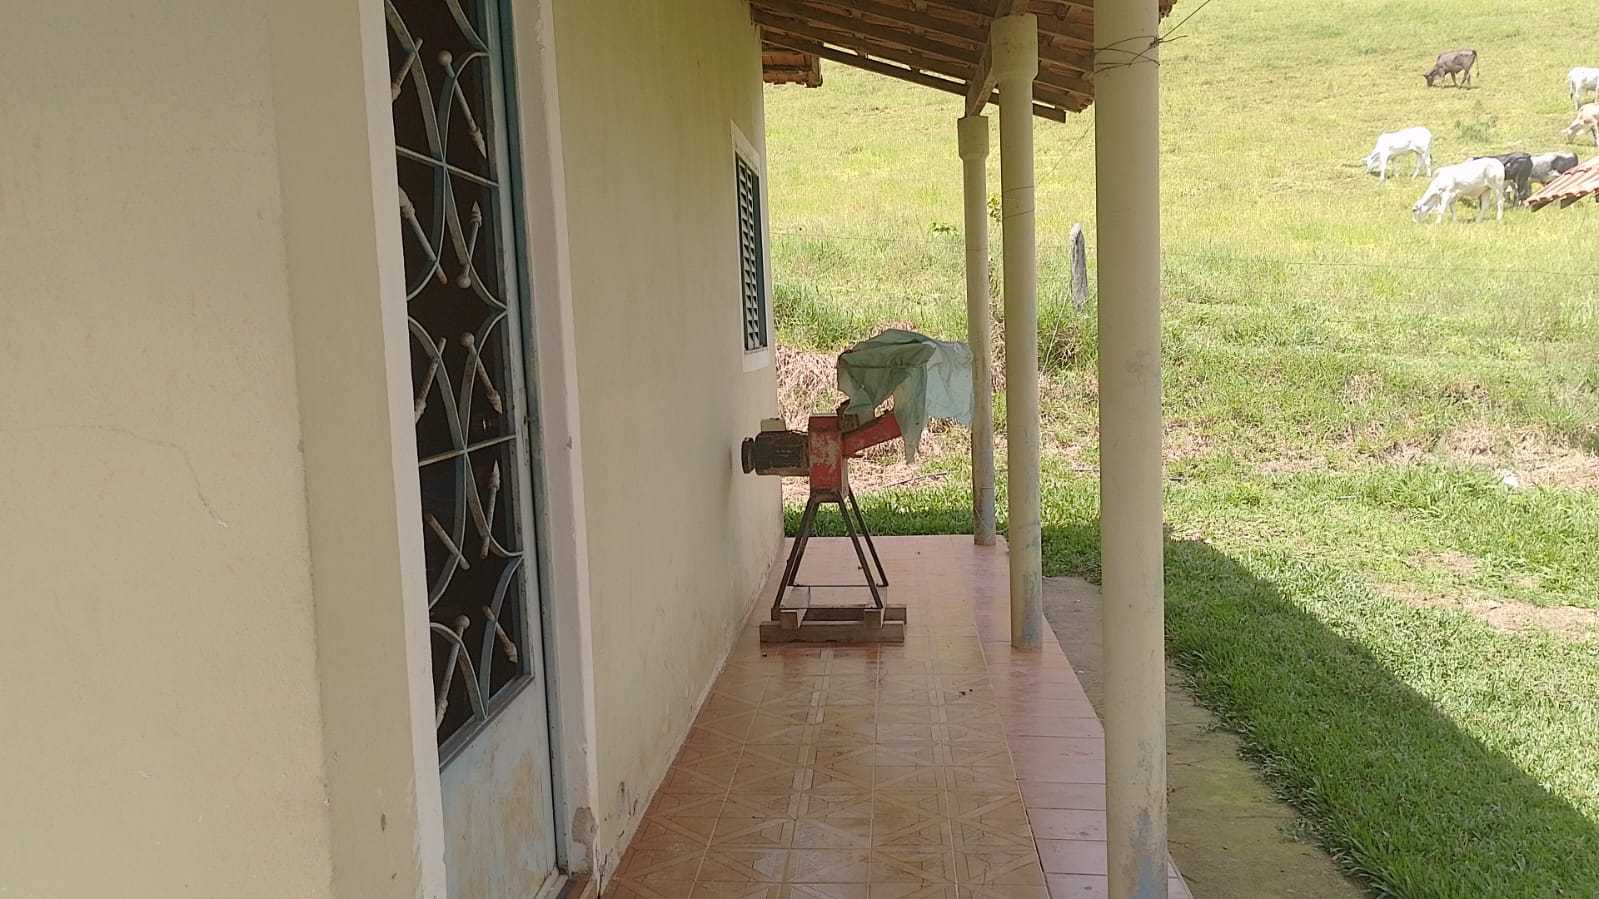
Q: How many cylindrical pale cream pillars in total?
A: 3